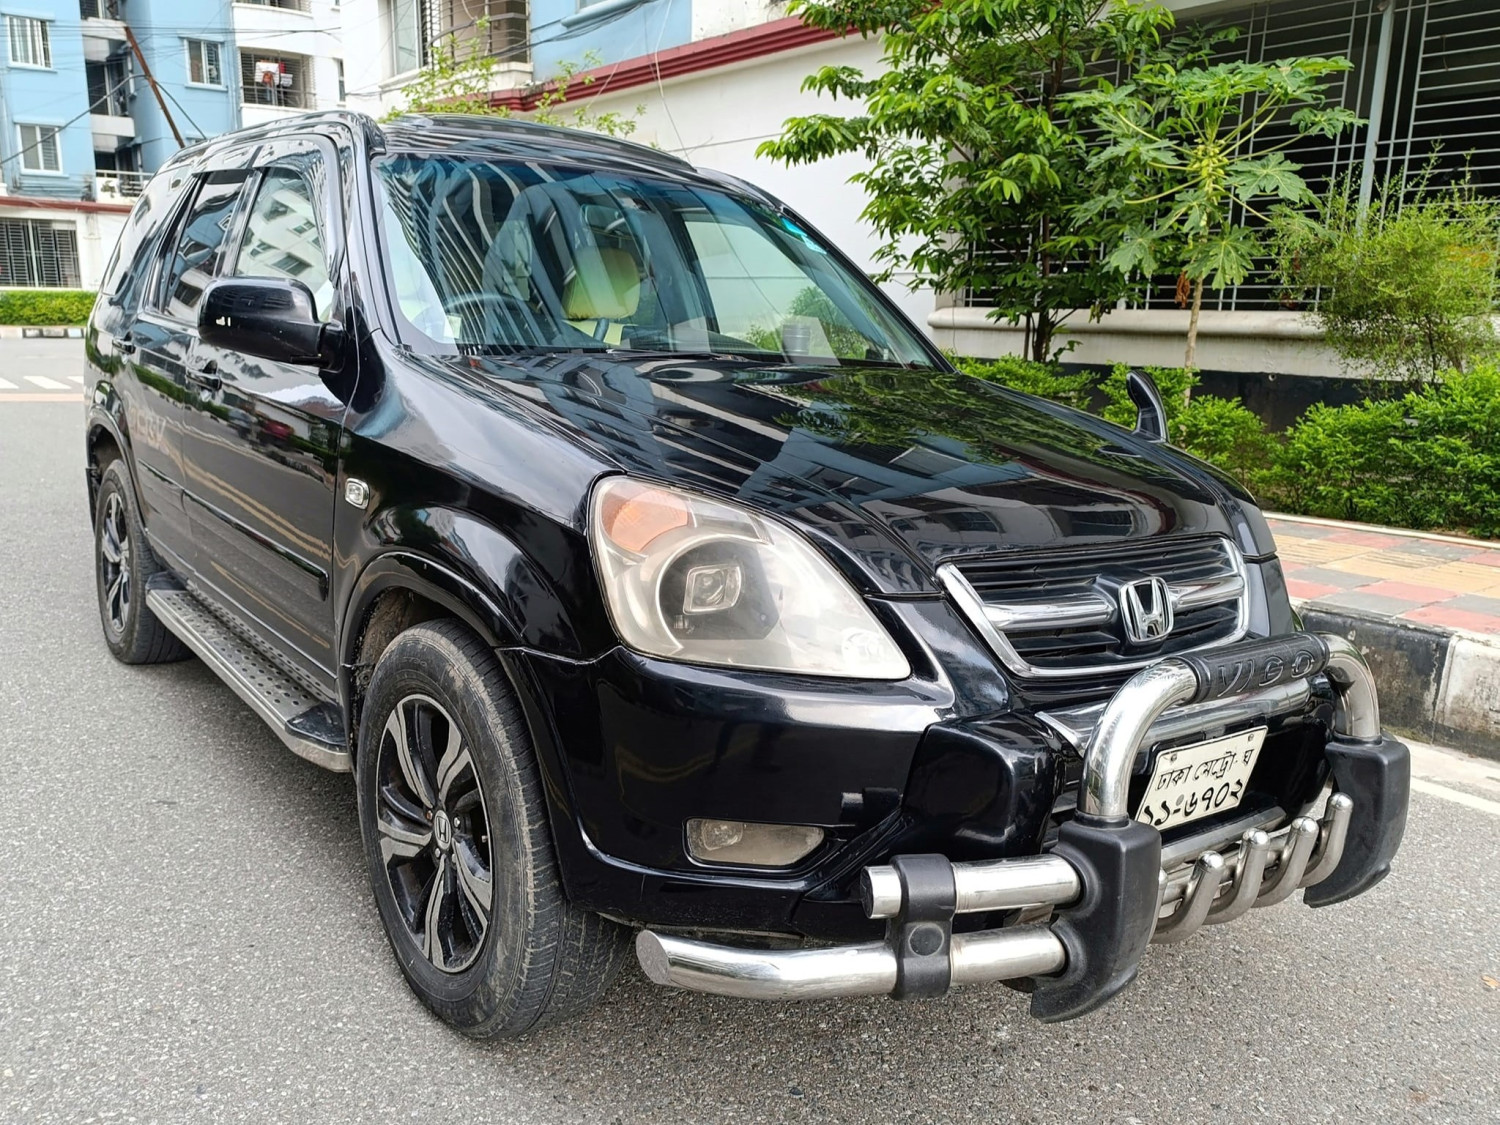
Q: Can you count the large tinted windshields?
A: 1